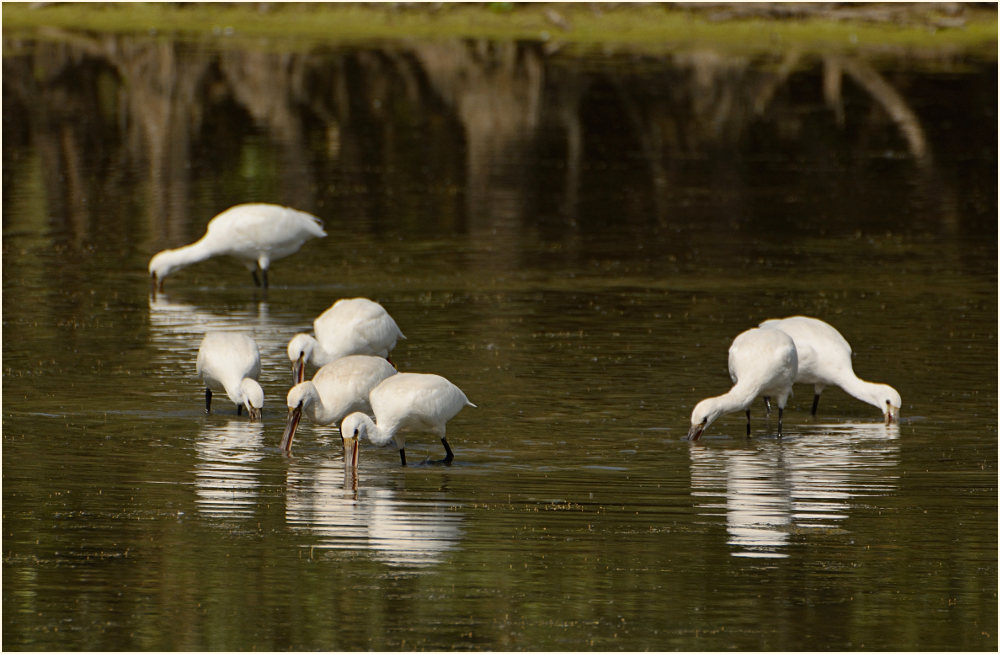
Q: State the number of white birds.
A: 7